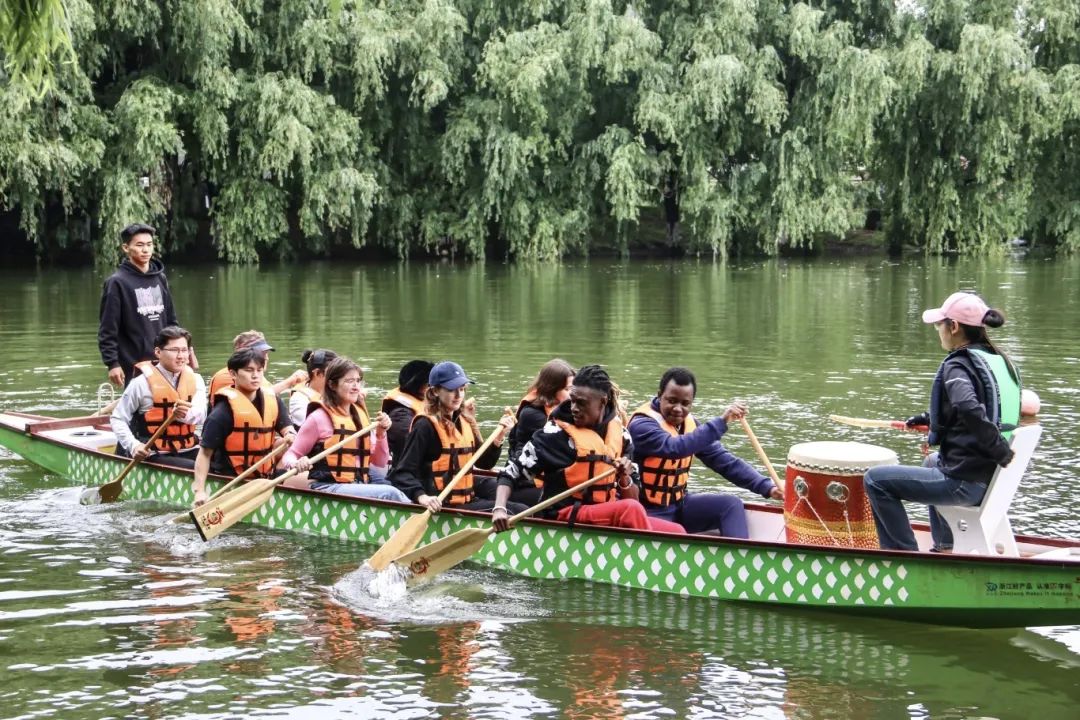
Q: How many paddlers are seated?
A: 10